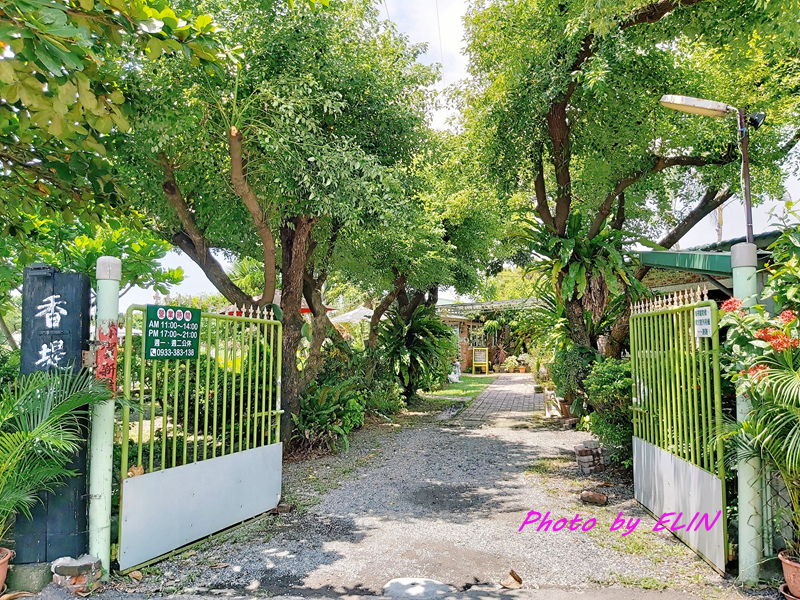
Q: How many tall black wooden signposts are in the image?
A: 1